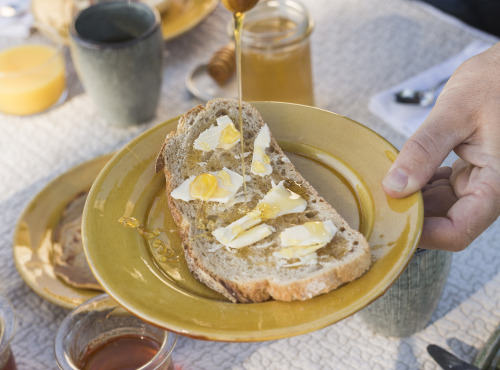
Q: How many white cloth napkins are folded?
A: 1